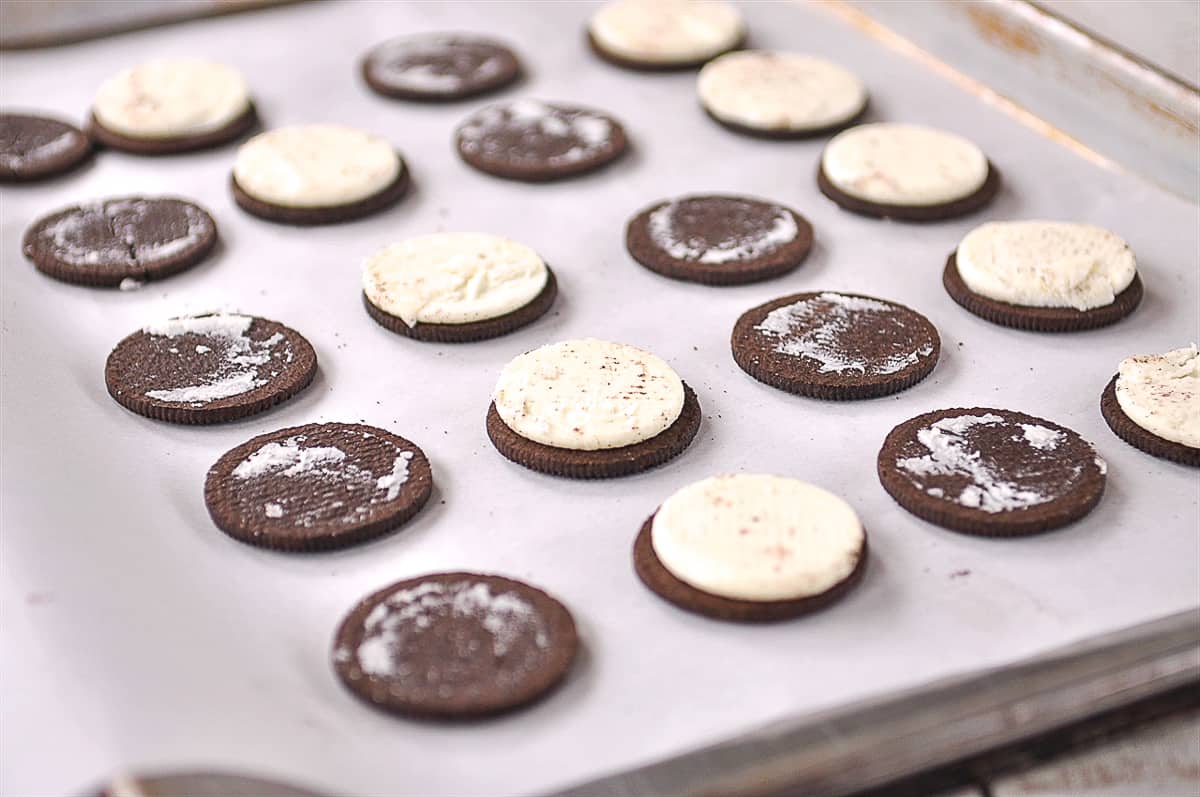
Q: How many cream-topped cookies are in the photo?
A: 10